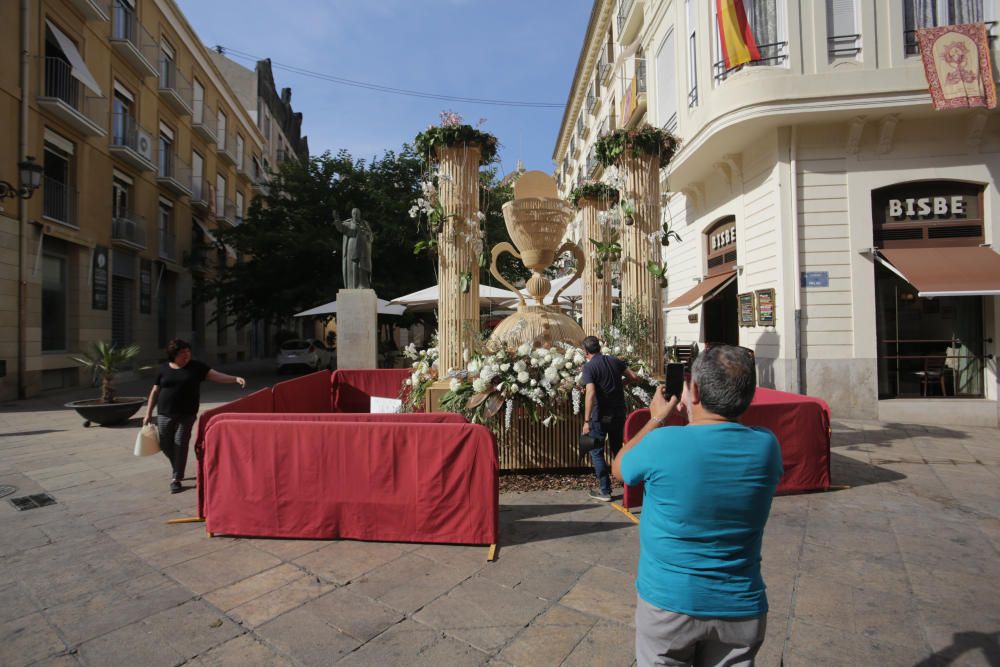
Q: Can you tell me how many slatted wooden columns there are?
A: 3